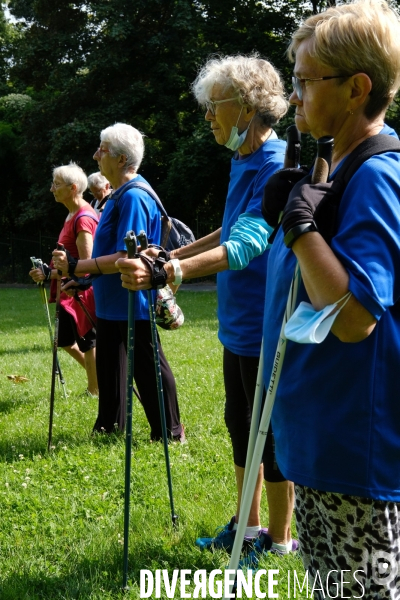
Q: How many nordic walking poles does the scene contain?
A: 8